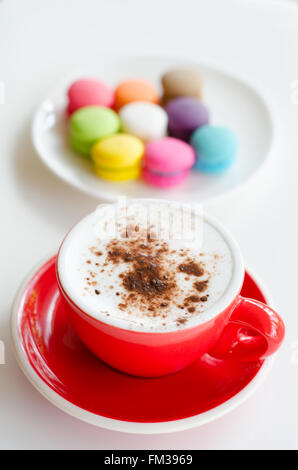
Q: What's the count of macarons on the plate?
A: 9